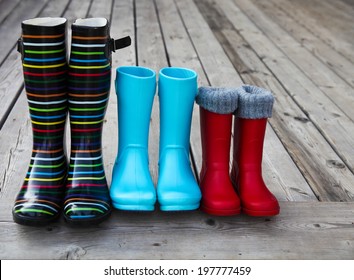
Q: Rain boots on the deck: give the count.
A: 6